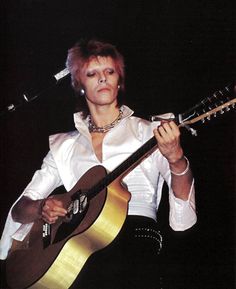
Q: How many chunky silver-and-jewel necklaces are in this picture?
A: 1